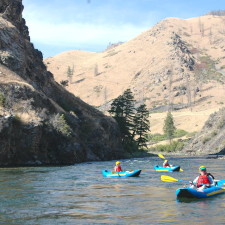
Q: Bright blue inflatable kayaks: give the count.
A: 3